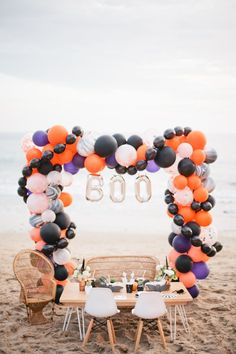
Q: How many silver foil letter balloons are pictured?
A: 3